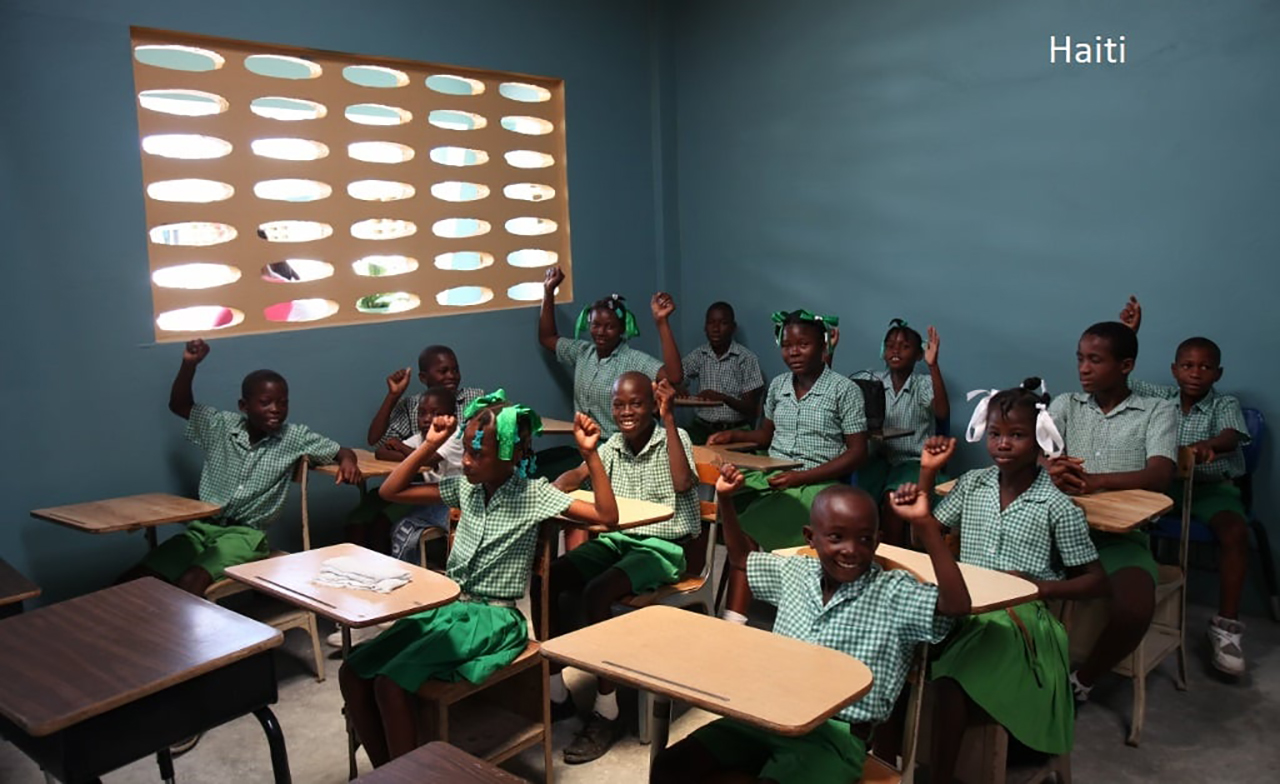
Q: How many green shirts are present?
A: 12